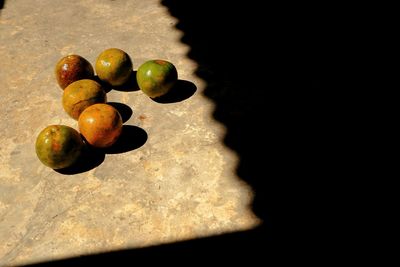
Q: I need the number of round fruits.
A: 6